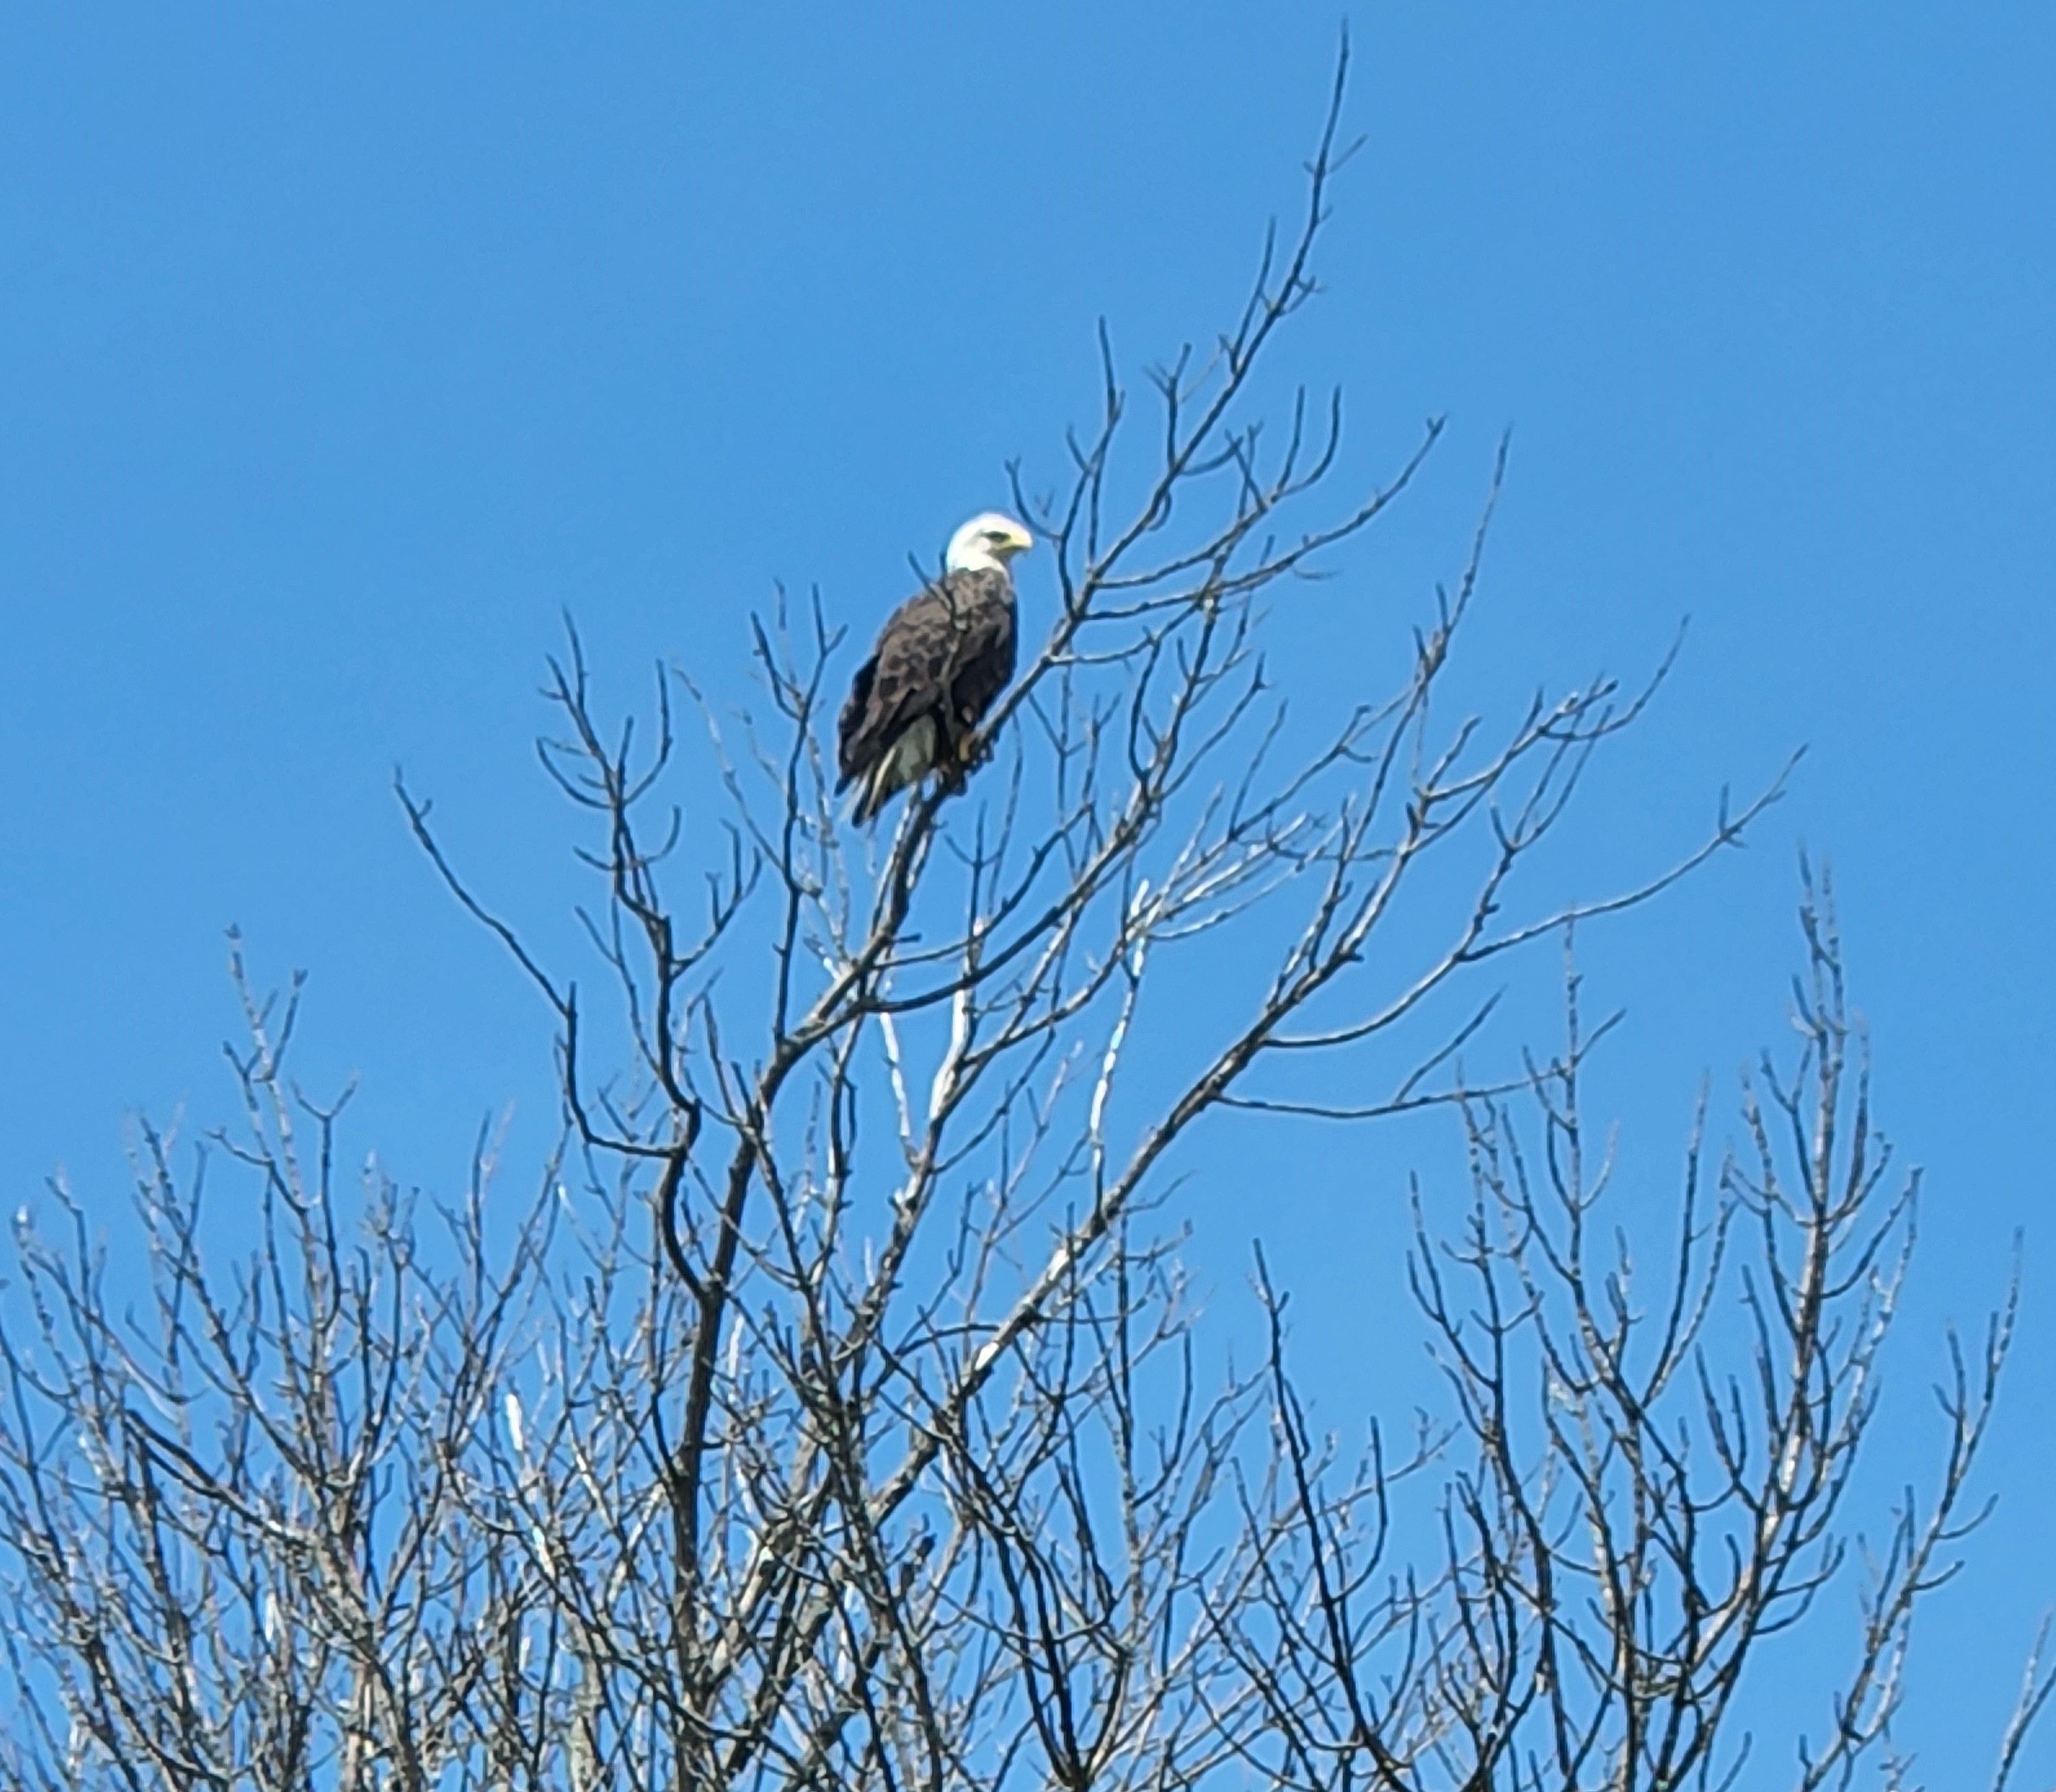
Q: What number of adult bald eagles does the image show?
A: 1